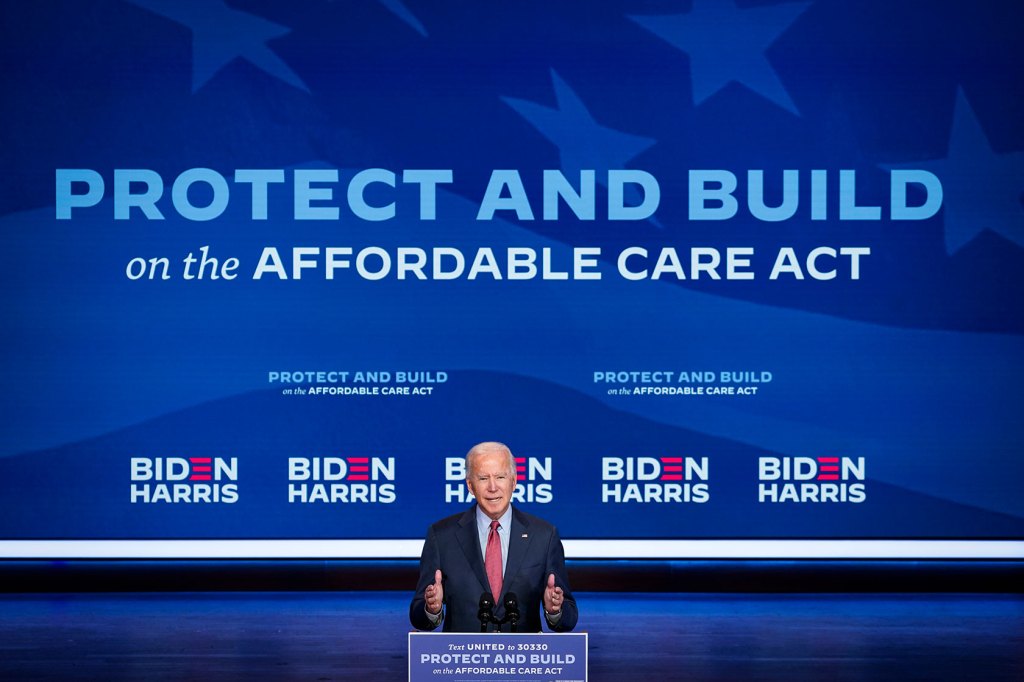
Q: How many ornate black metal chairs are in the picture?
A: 0